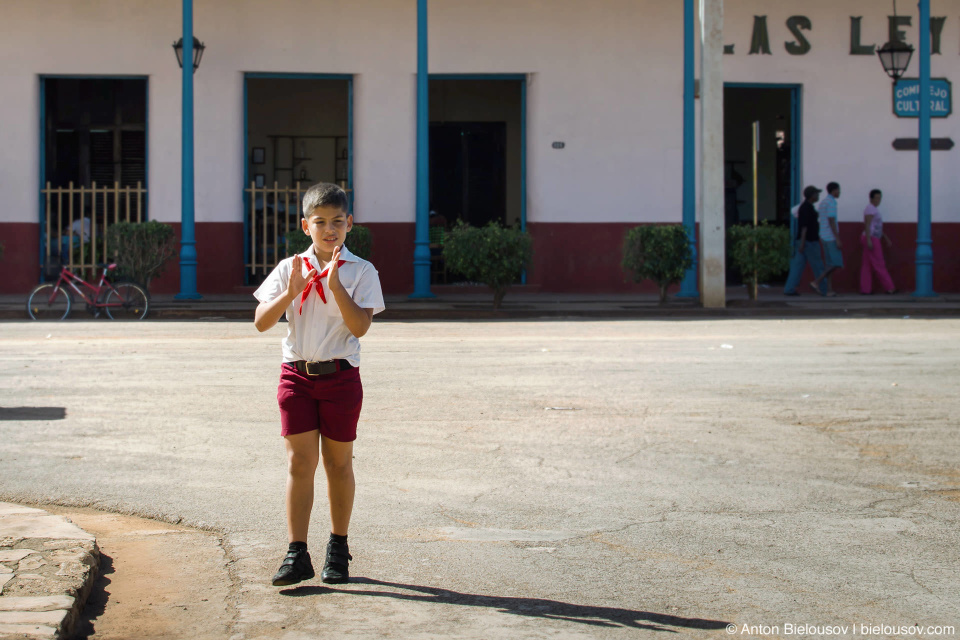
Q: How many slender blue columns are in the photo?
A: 4